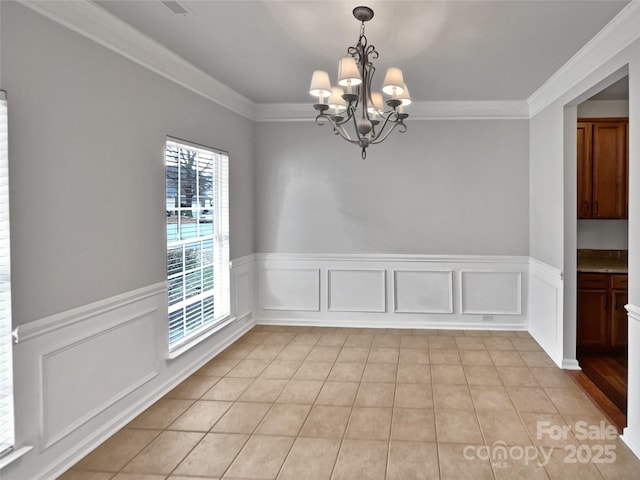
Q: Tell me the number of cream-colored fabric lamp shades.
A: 6